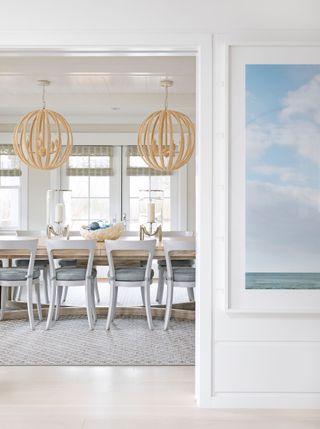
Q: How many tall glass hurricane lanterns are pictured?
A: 2